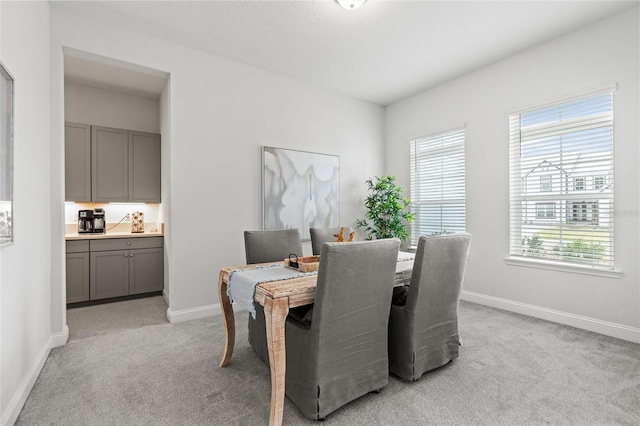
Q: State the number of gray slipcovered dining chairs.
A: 4